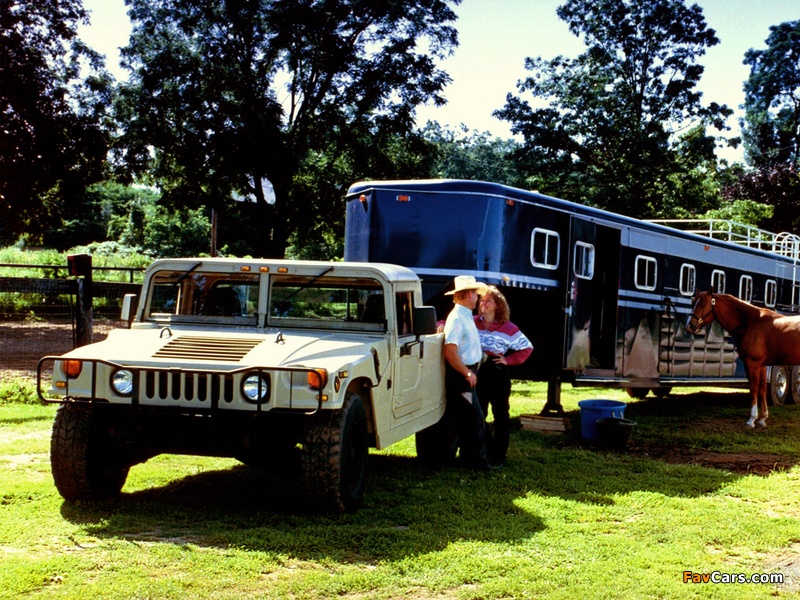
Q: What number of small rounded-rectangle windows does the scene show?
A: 7